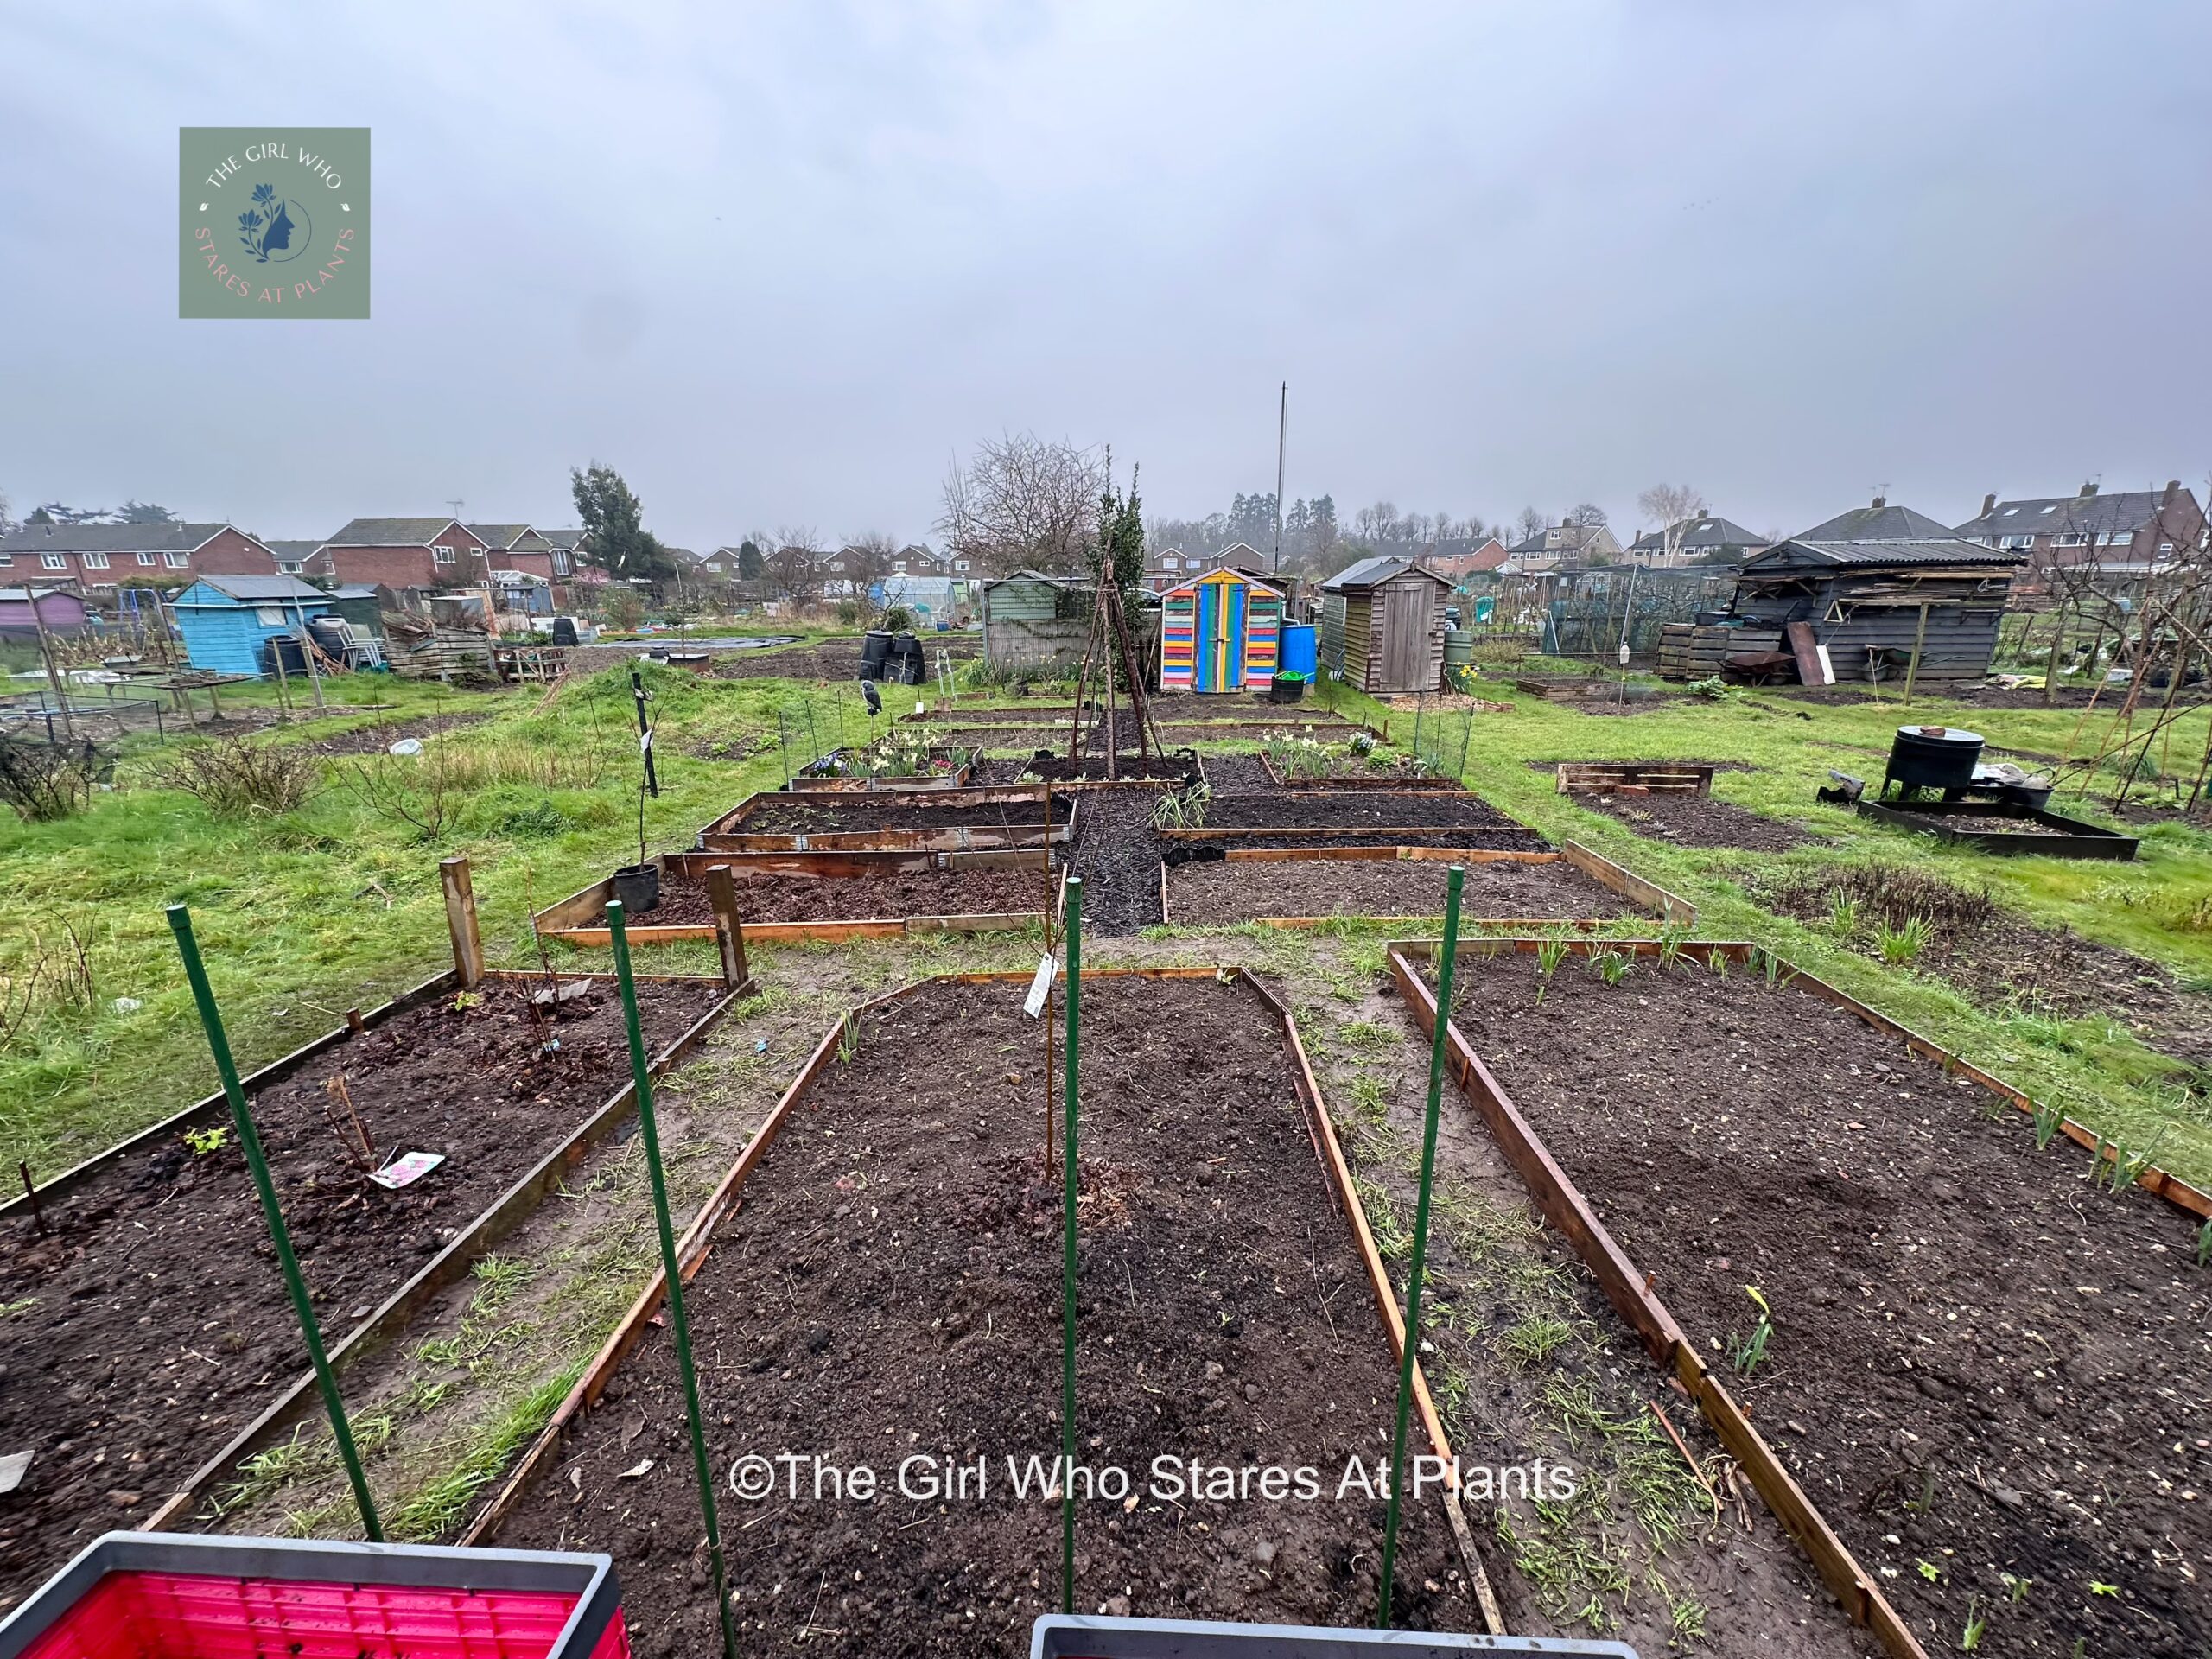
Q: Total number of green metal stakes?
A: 4